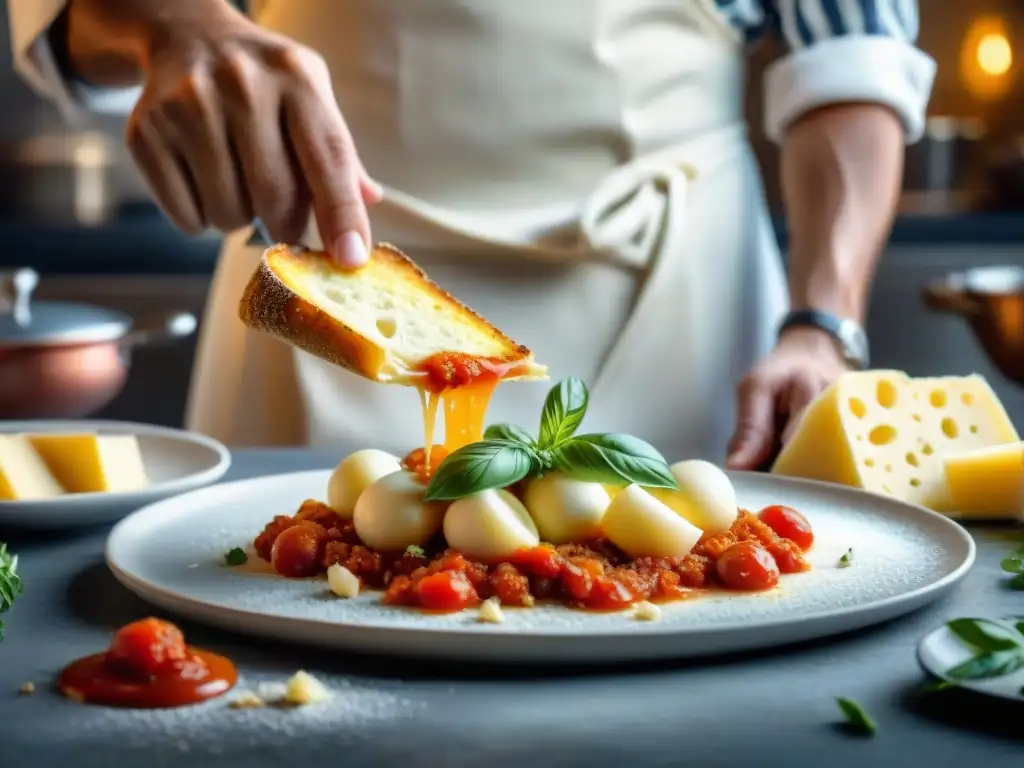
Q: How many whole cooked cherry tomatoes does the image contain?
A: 3